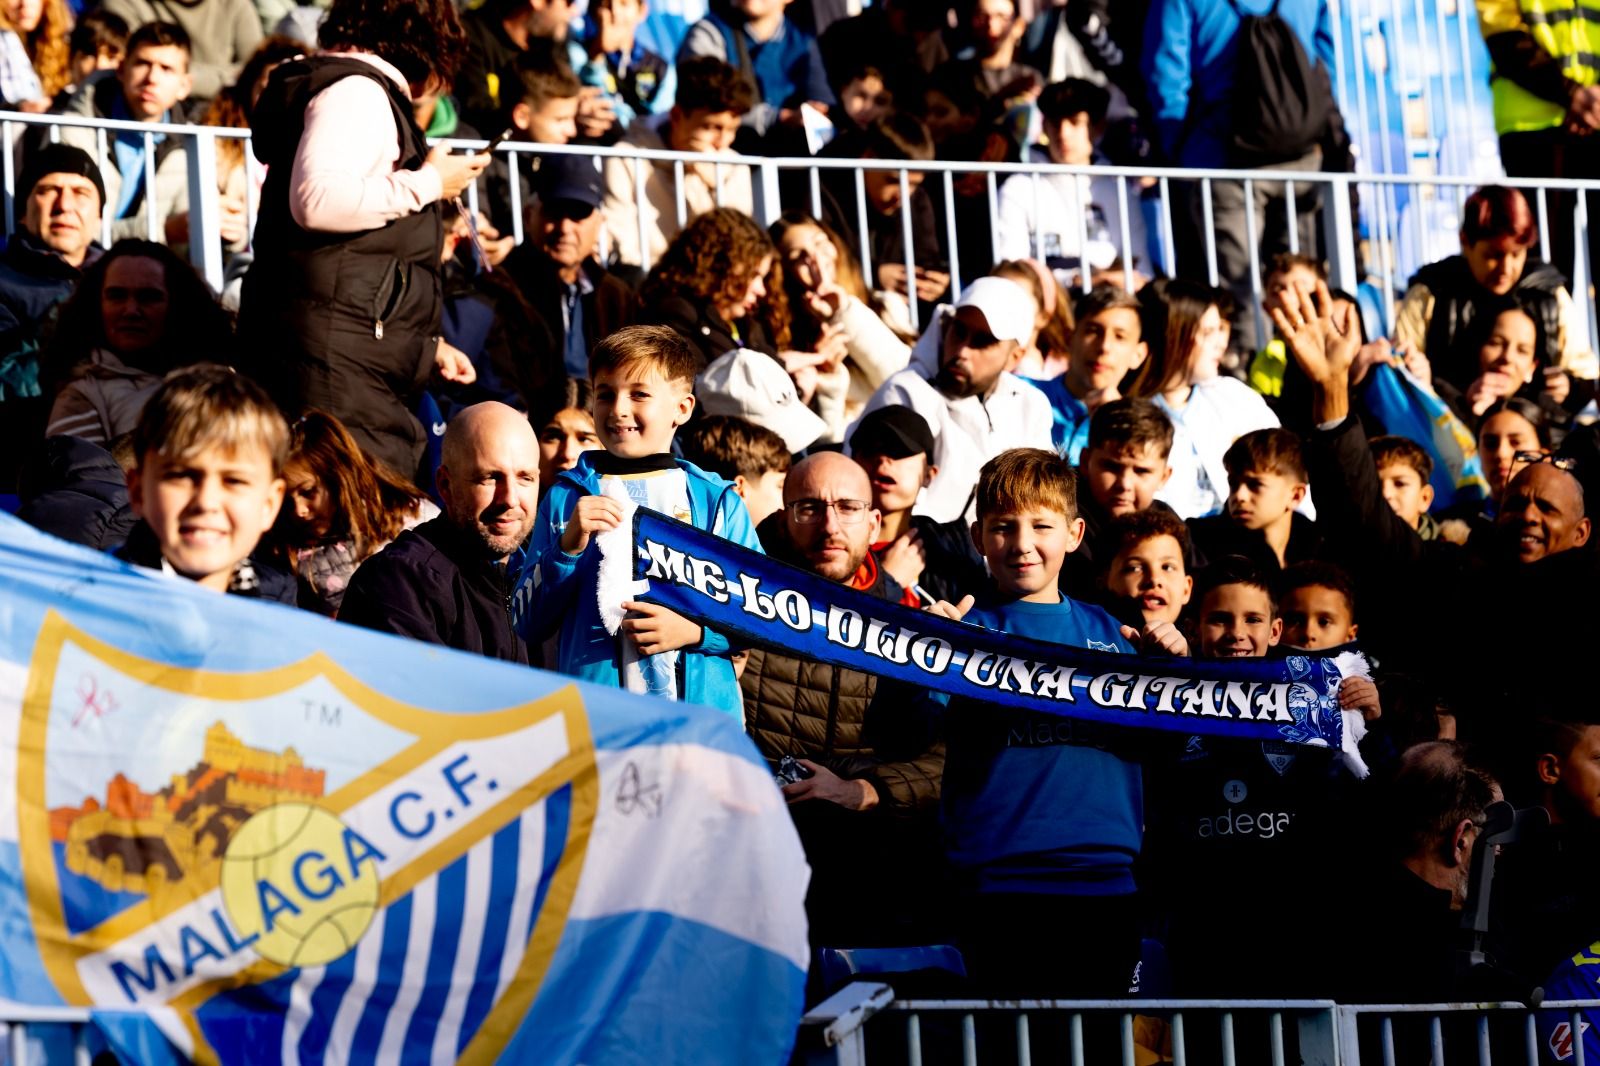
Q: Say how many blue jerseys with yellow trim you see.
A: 1